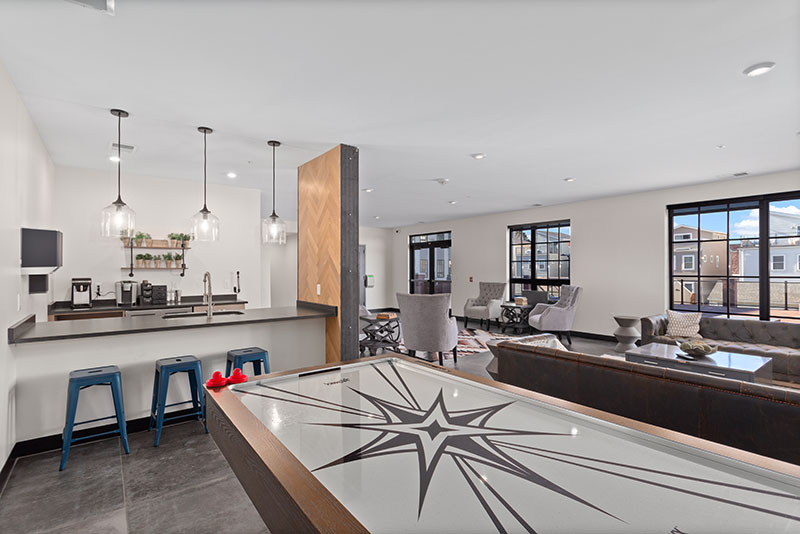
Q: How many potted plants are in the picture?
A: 11